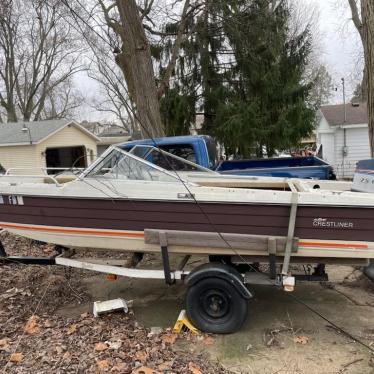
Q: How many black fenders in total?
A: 1